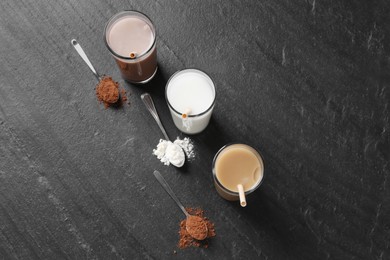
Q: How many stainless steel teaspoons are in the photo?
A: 3